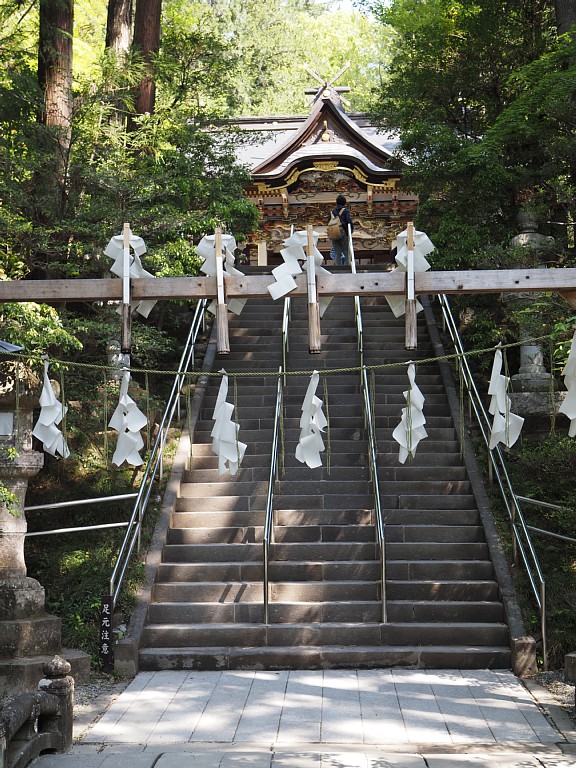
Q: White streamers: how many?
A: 11